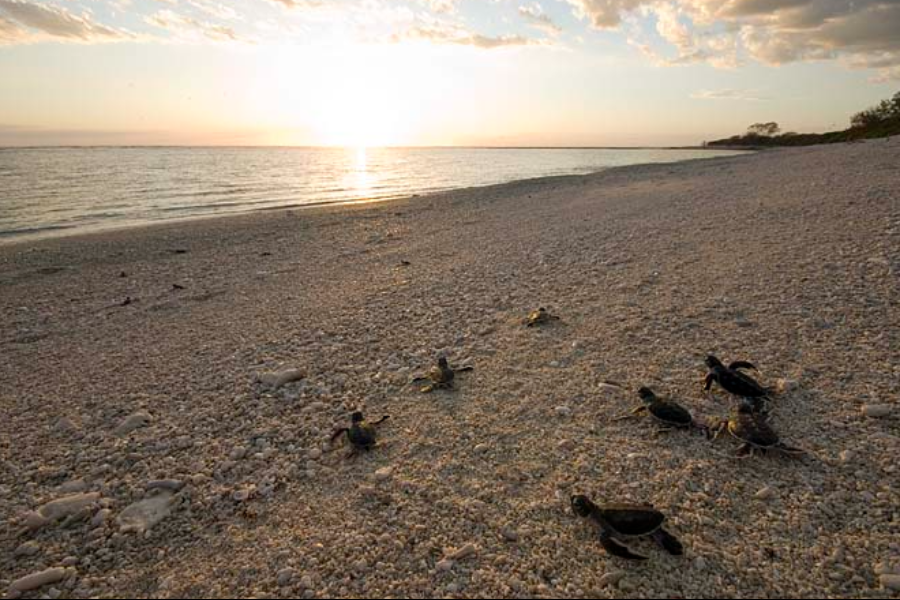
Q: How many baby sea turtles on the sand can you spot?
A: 7